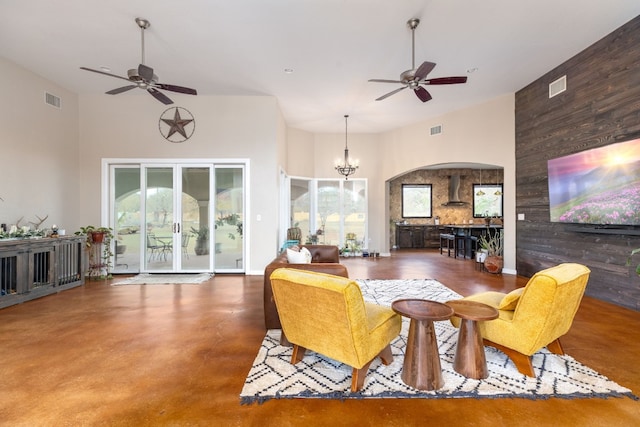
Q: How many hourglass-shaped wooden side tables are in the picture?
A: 2